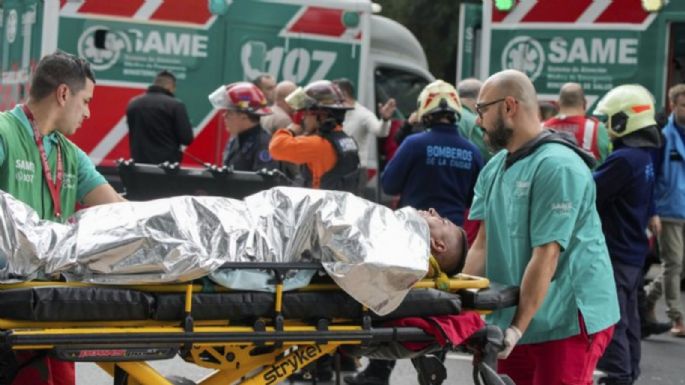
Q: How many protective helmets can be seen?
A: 4